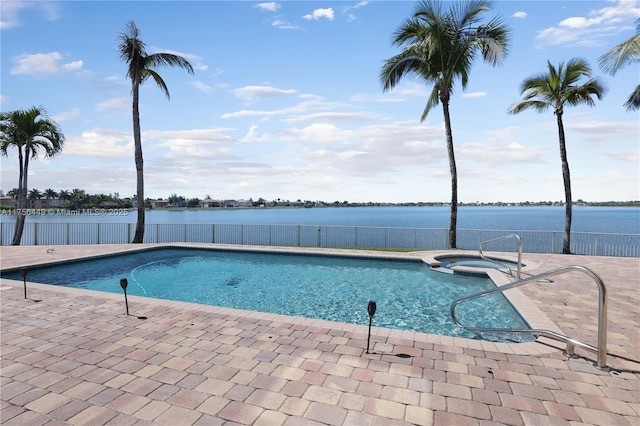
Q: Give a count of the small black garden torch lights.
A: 3